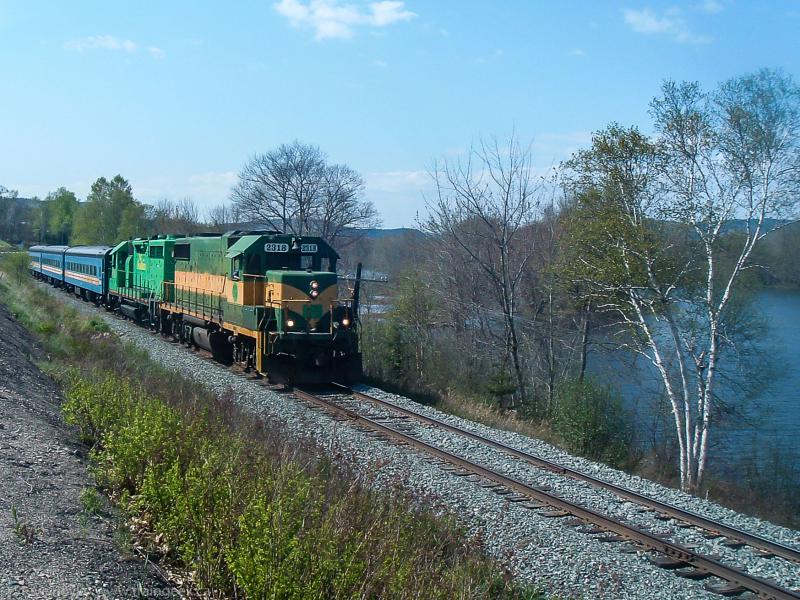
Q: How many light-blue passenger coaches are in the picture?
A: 3